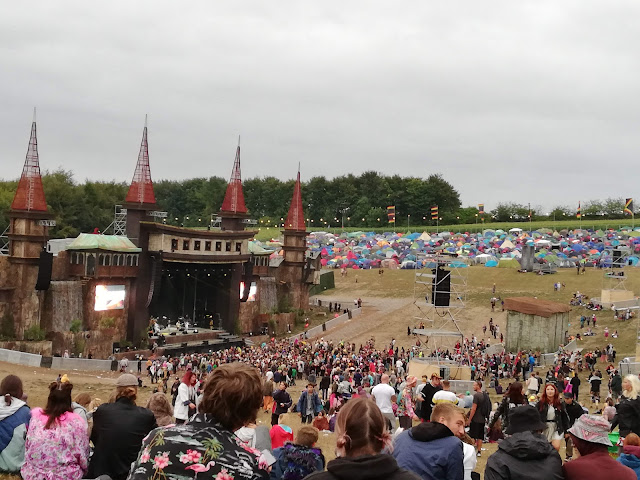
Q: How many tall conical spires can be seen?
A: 4